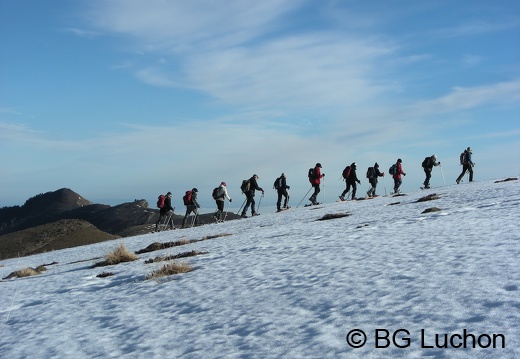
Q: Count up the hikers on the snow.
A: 11